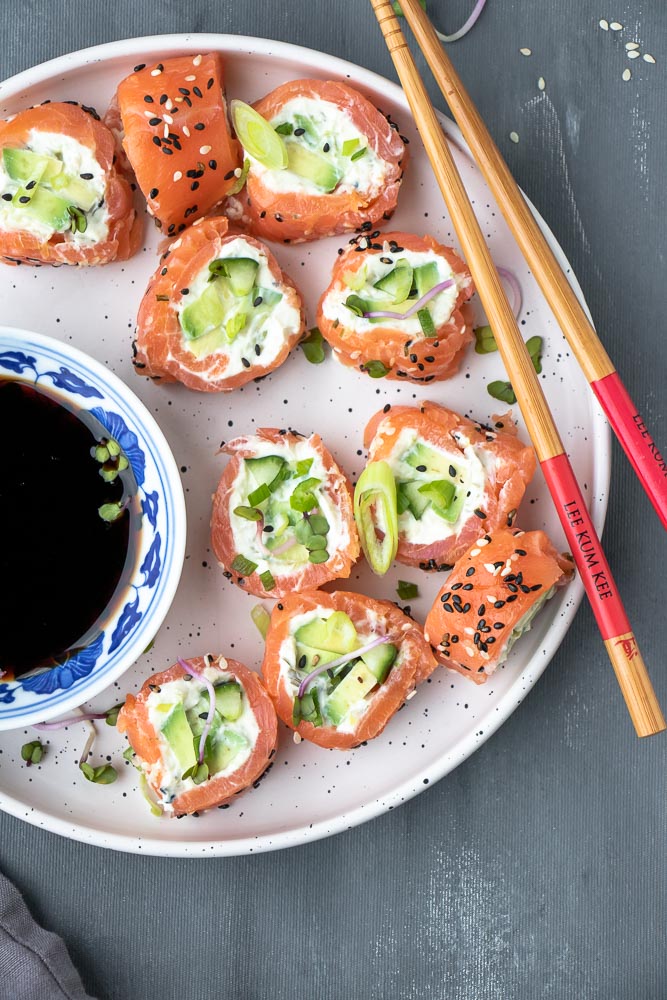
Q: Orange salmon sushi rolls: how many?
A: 10